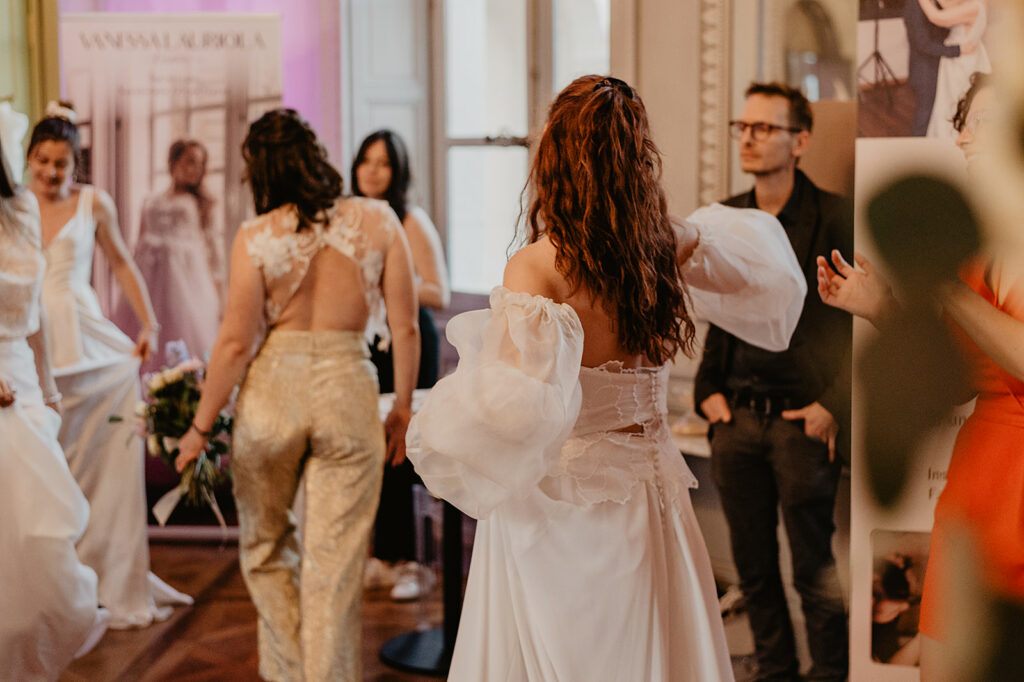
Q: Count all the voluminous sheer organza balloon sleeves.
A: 2